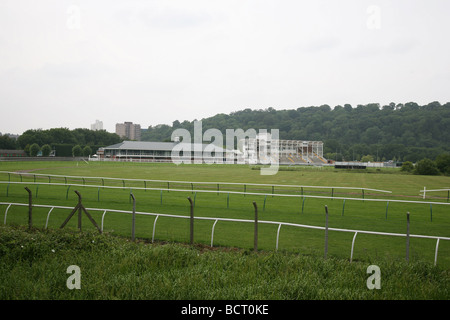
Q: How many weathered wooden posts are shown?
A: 7